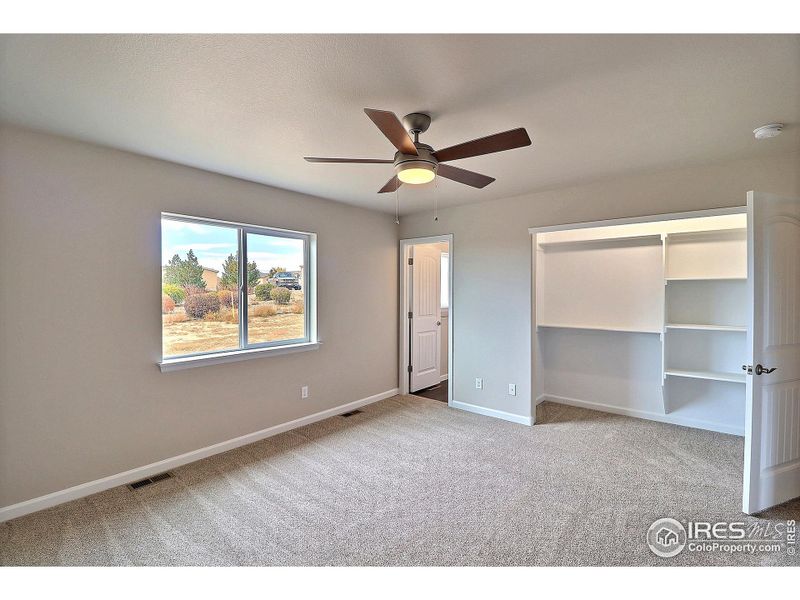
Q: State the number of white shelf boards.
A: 5